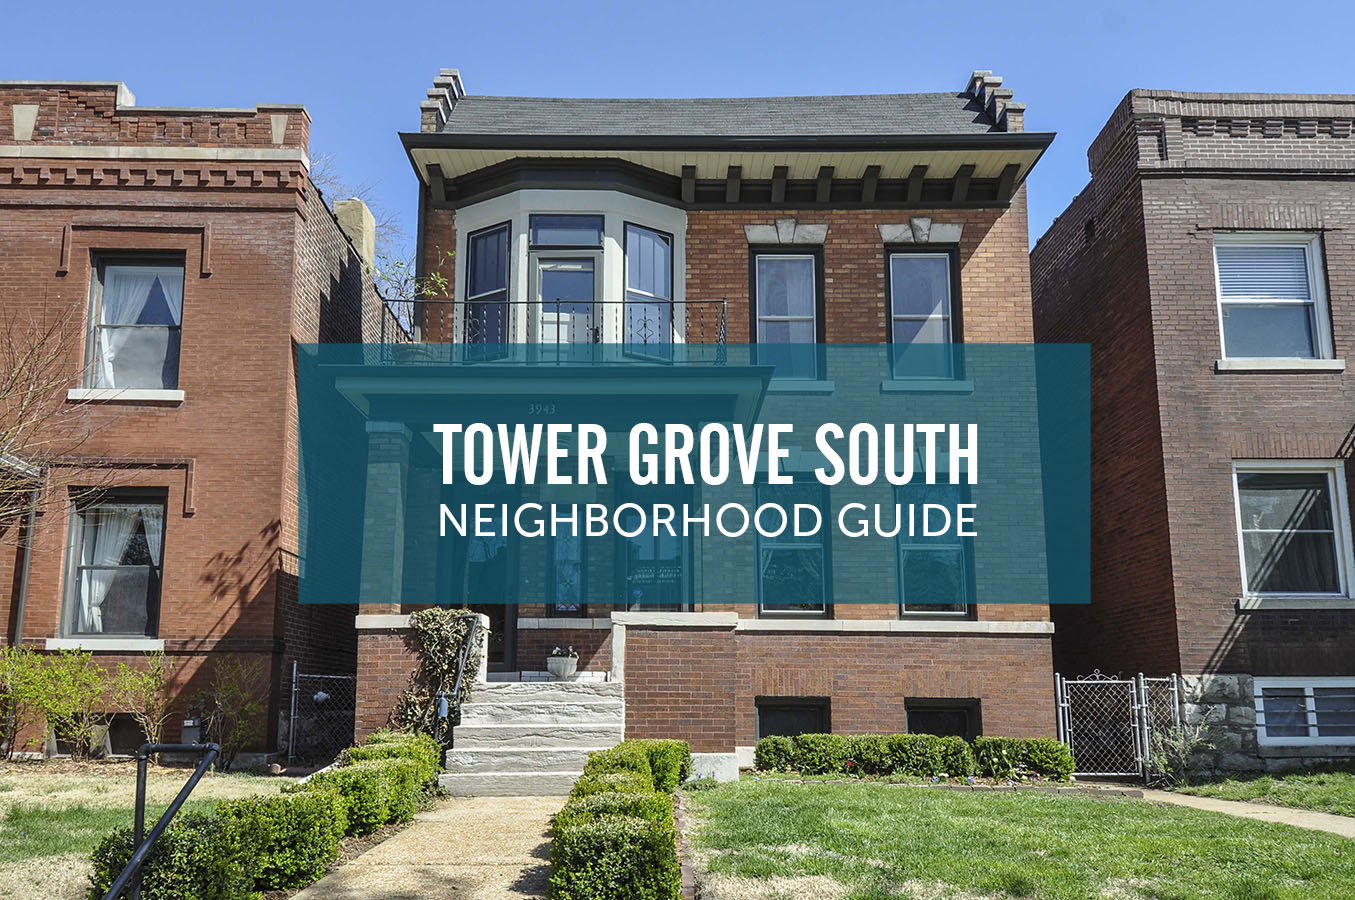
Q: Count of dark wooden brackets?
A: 9